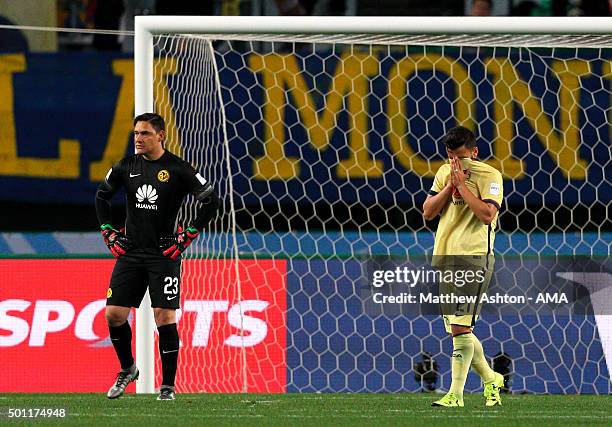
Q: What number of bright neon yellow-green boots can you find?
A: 2